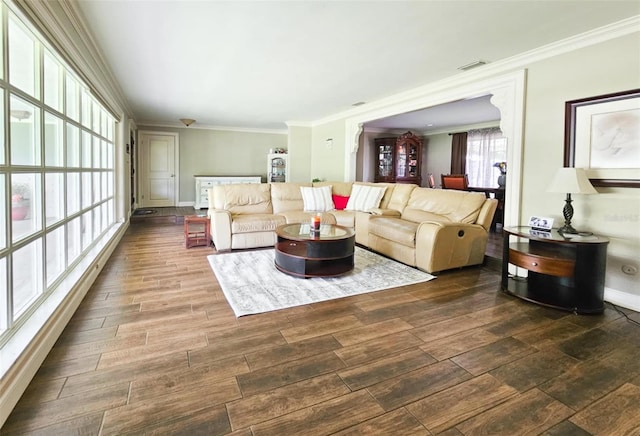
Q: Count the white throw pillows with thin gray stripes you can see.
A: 2